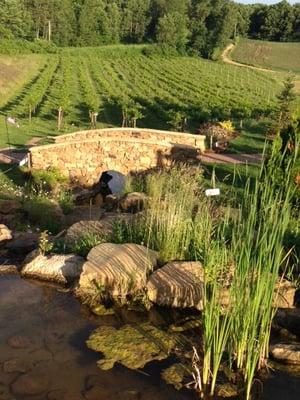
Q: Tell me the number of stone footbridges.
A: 1